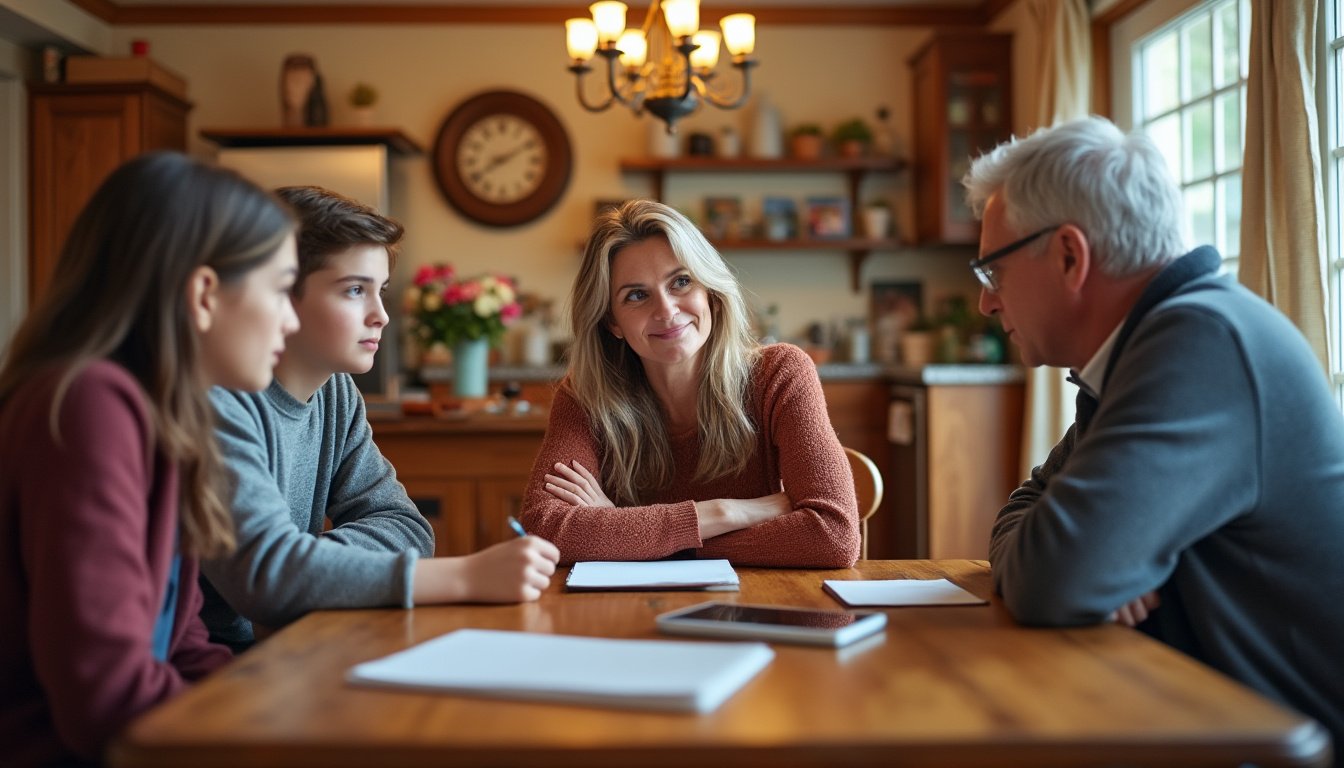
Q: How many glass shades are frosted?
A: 6